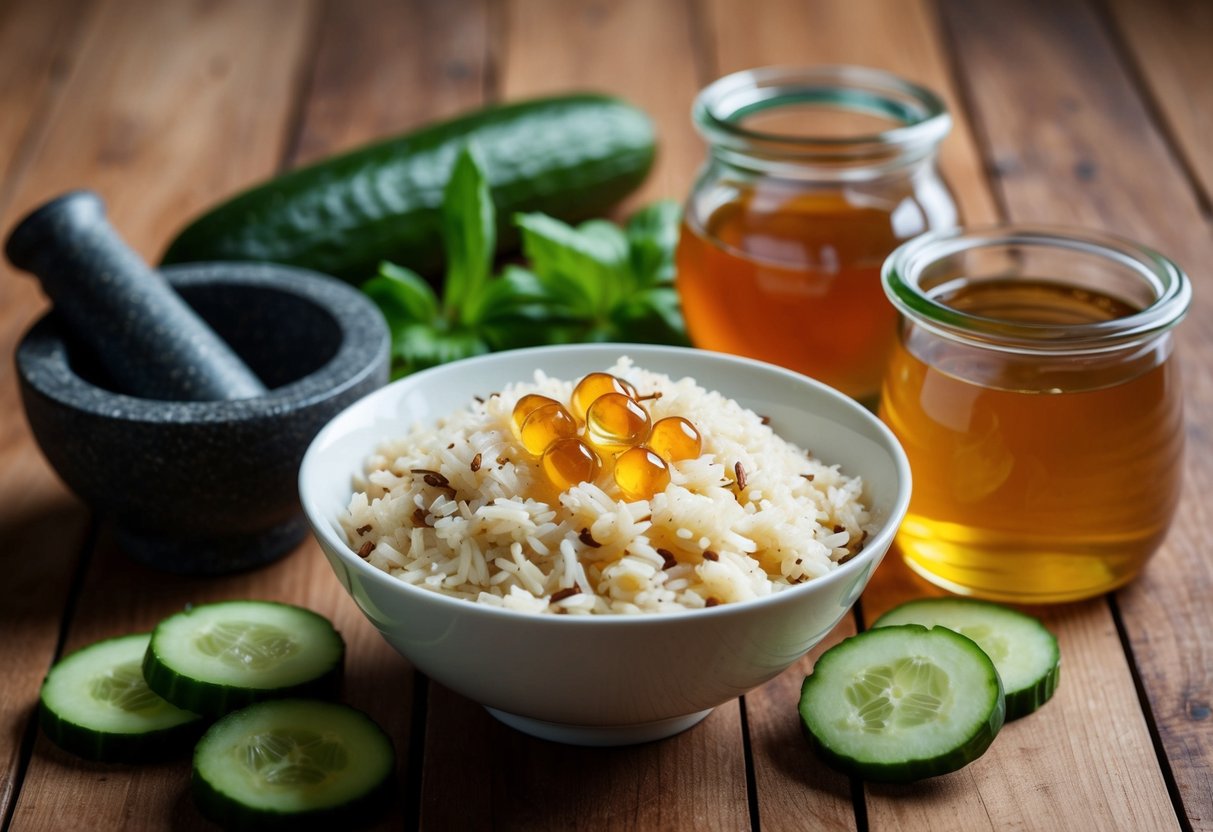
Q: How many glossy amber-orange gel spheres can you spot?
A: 7